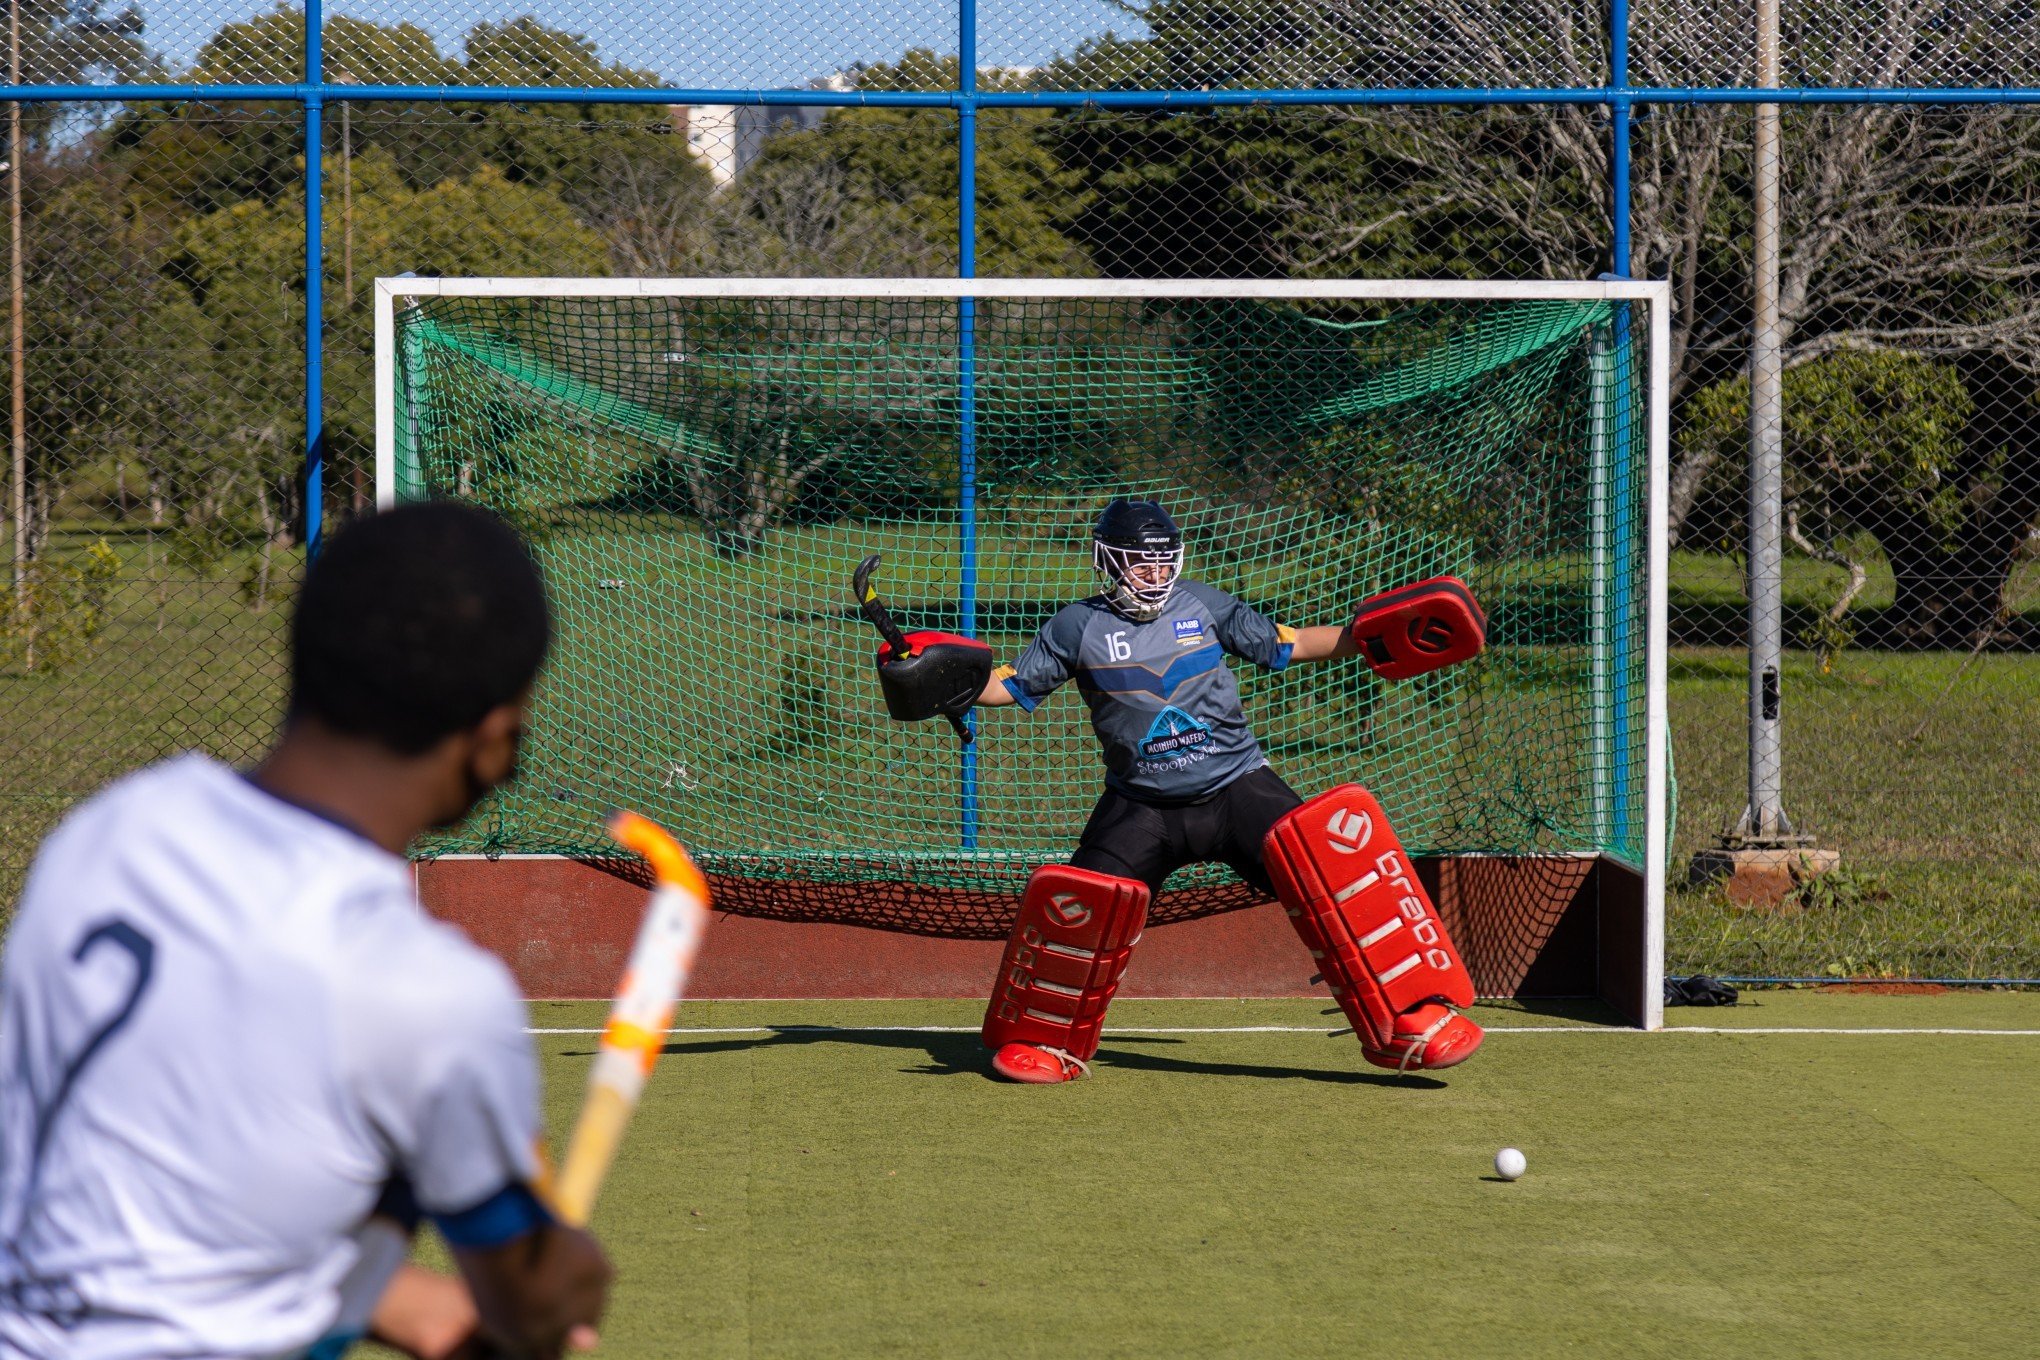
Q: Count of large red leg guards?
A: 2